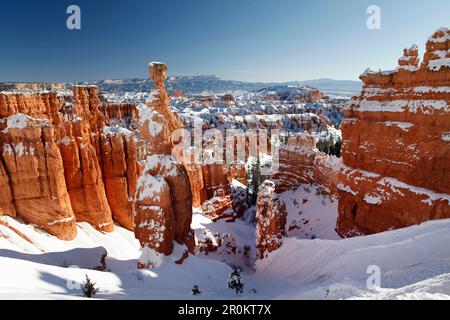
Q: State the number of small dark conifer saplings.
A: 3